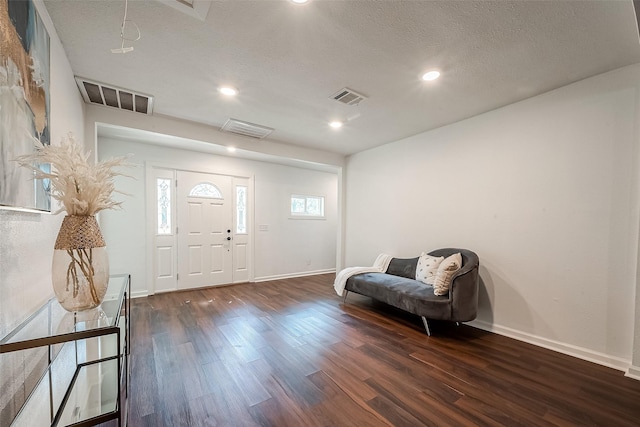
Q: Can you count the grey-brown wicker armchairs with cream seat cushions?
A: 0